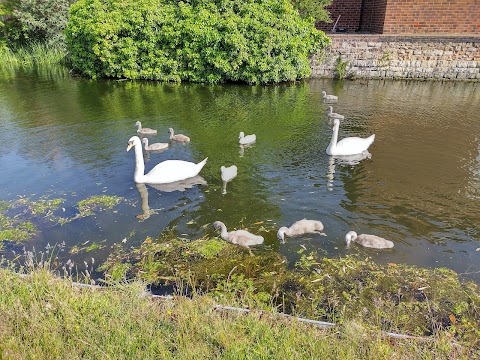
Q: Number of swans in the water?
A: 12